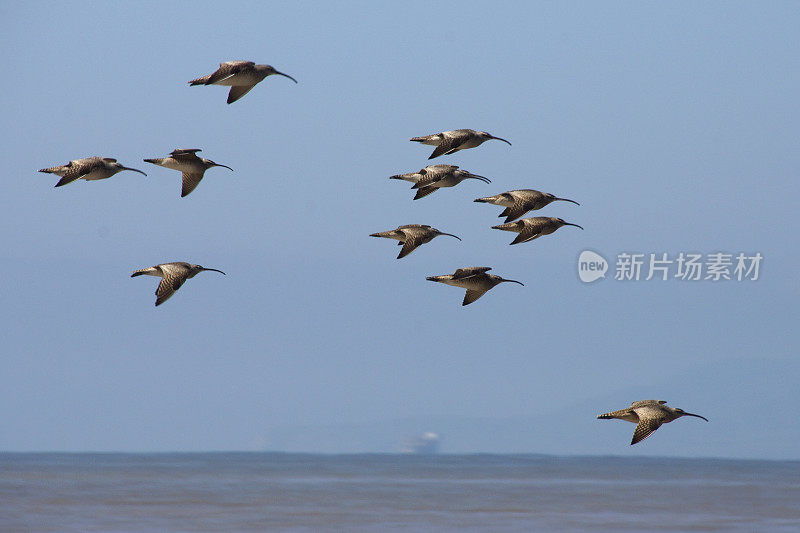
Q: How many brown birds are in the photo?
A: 11